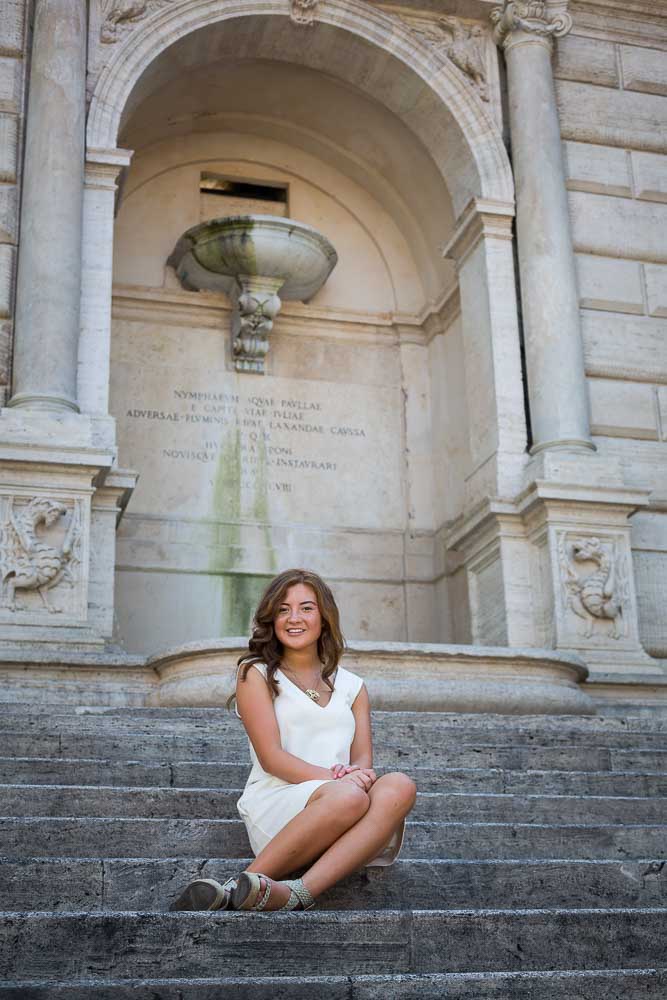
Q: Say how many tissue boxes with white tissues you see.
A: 0